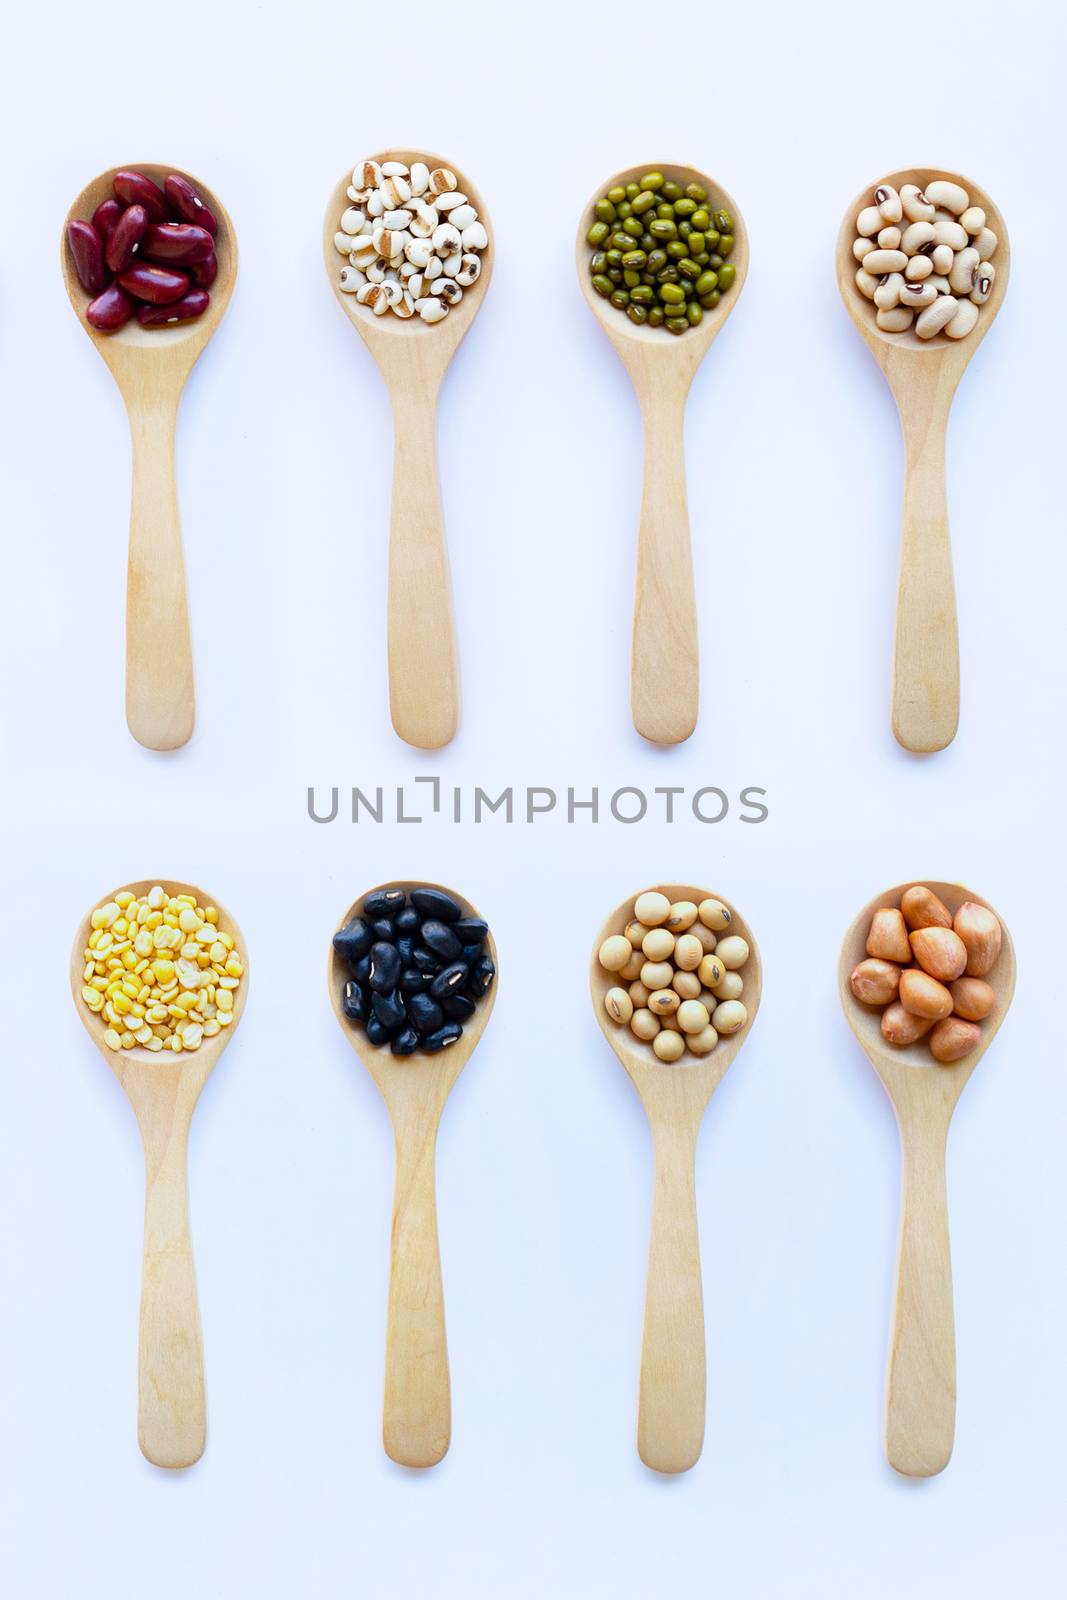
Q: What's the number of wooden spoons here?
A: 8